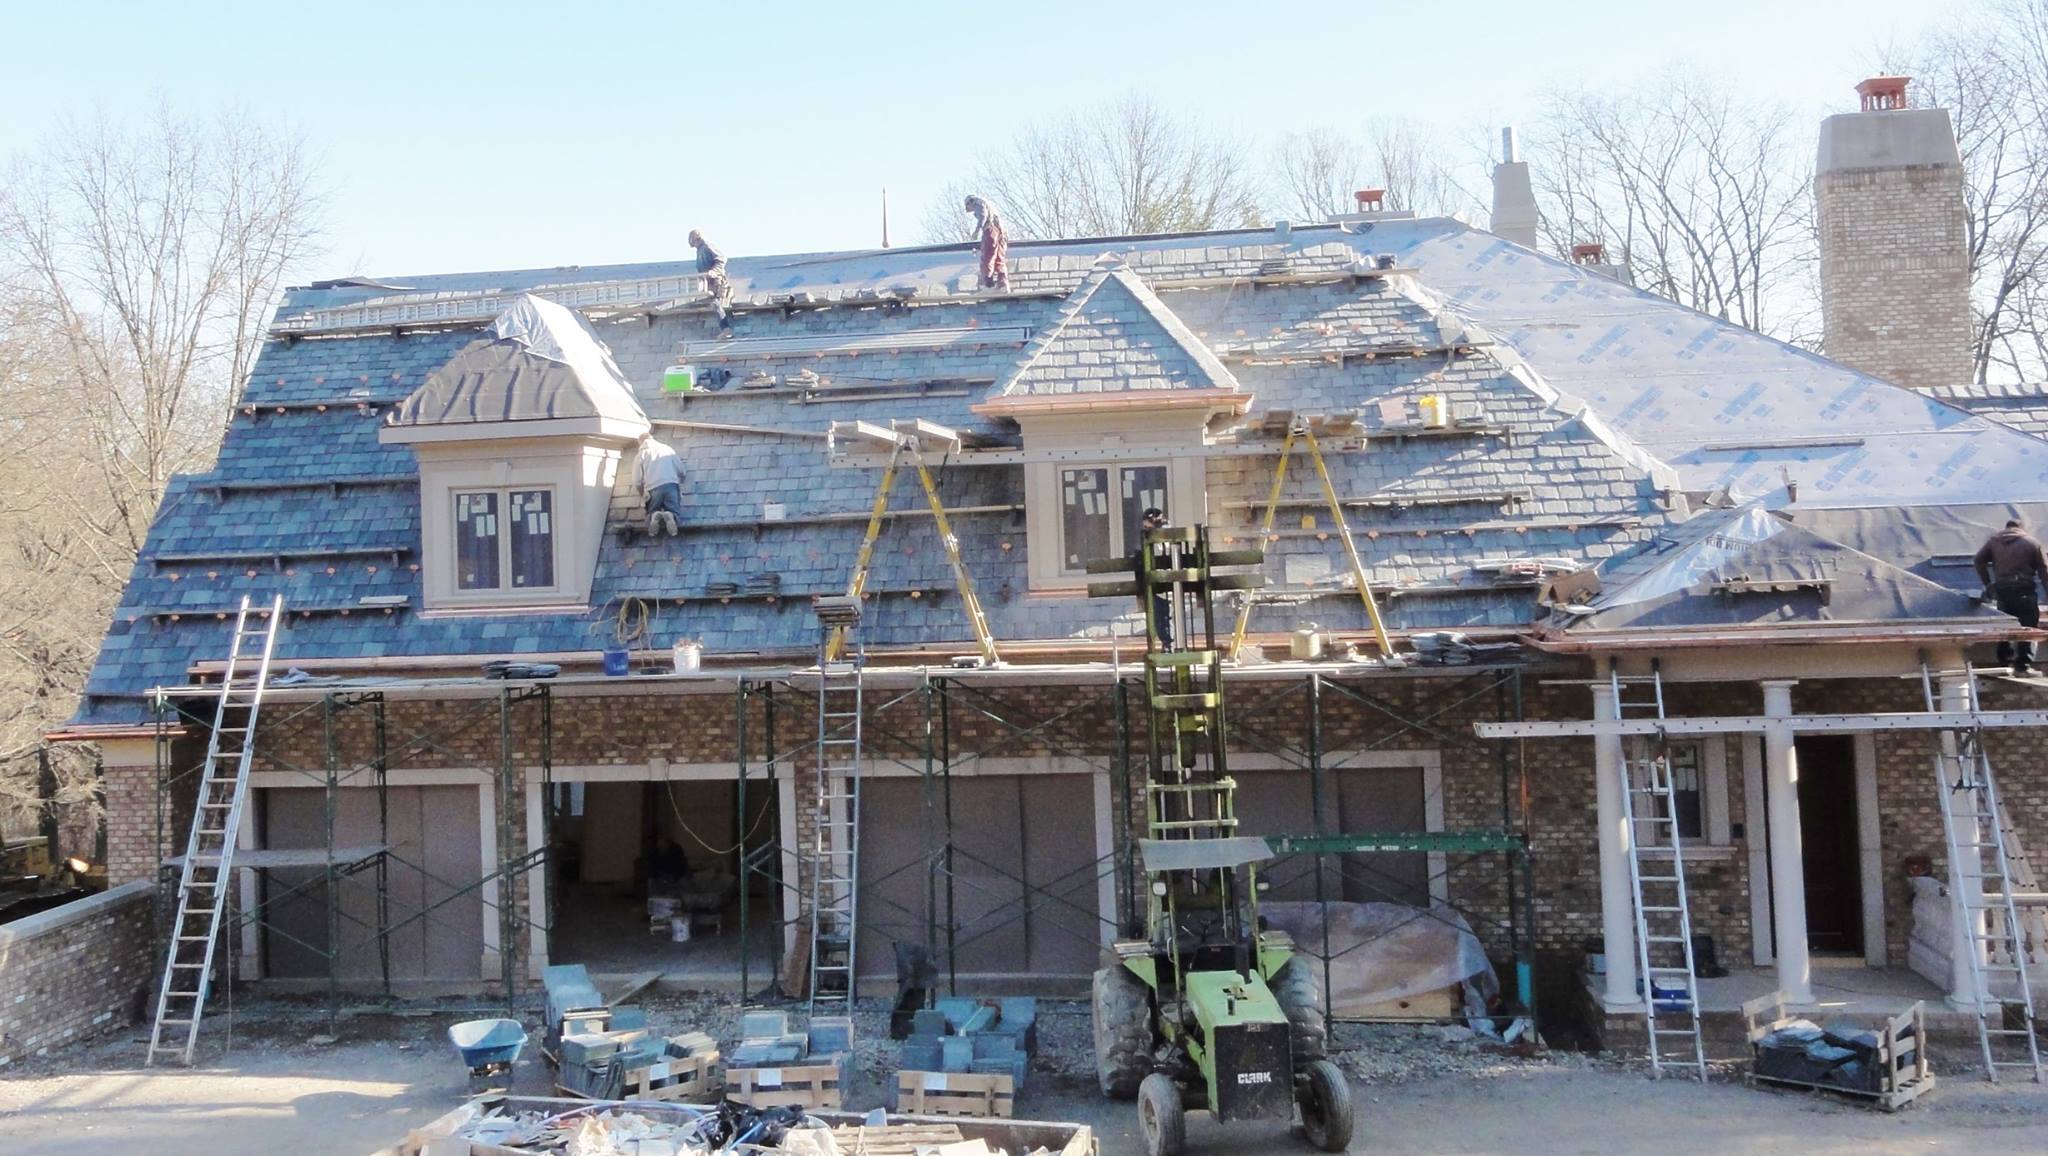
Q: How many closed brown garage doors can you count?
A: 3